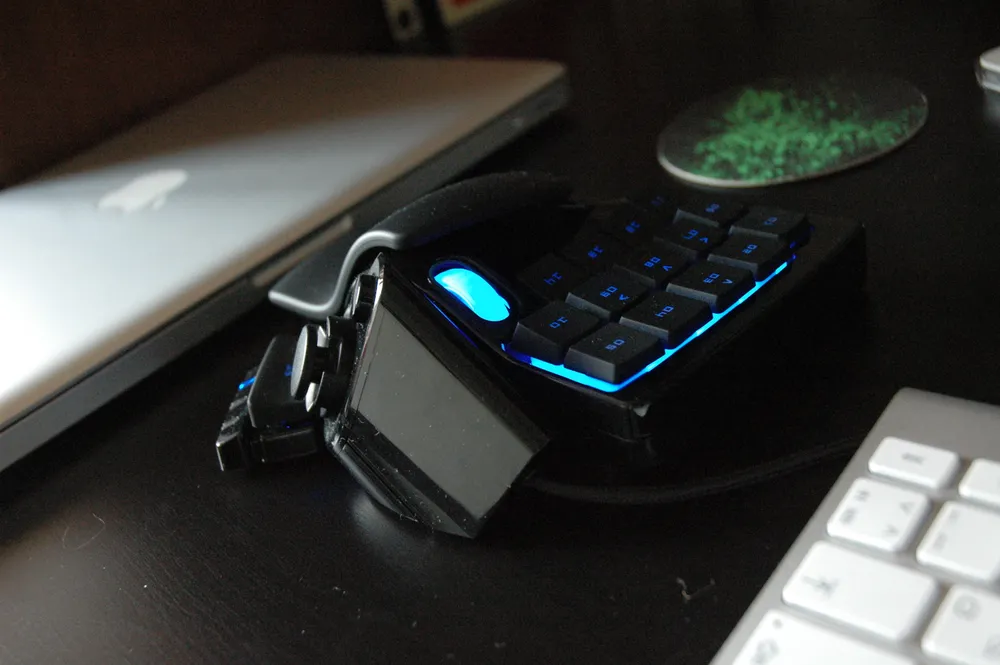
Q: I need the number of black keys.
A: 14